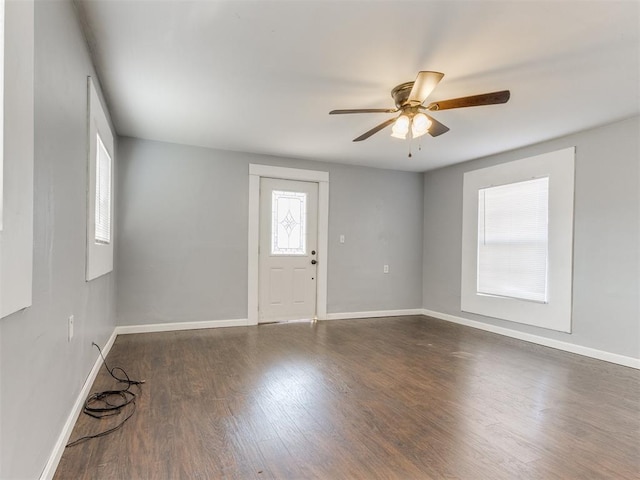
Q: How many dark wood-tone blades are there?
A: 4